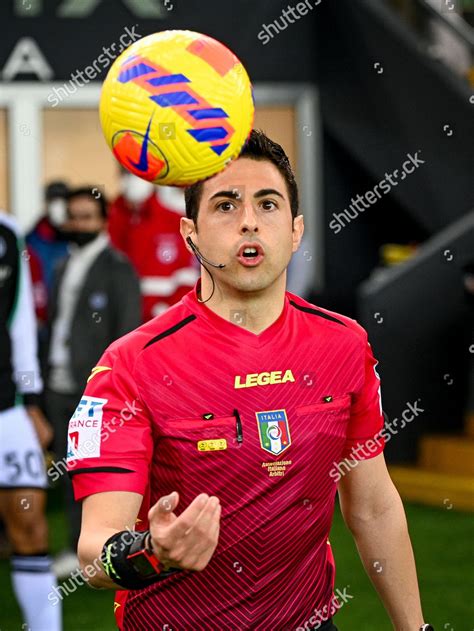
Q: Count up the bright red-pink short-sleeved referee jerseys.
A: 1